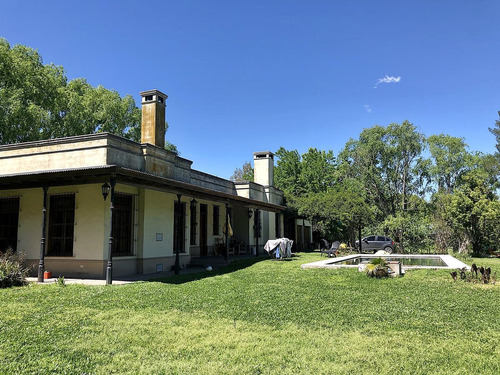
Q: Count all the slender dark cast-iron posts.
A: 5